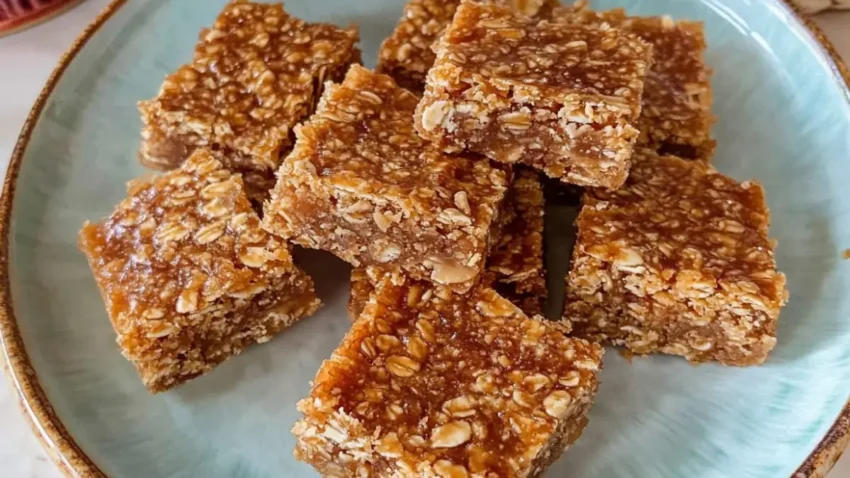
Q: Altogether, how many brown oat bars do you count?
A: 9